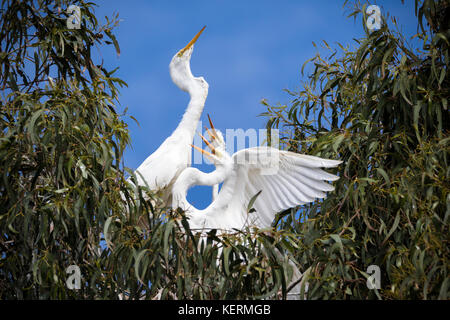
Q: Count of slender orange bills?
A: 3